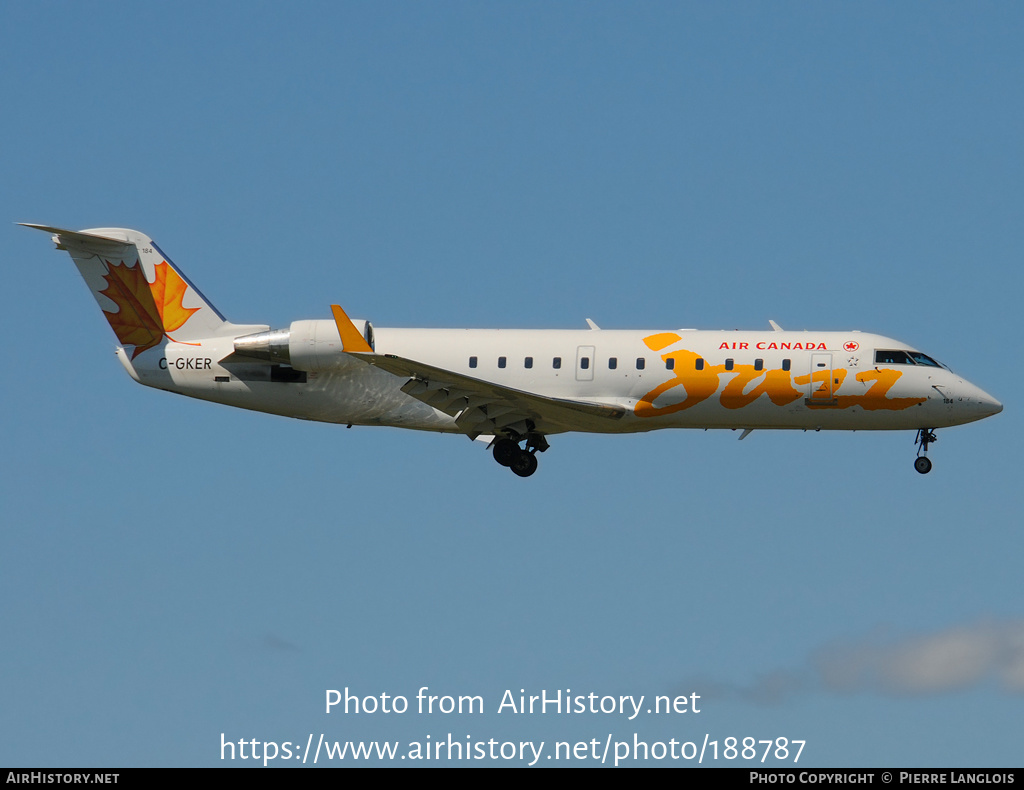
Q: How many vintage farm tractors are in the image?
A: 0